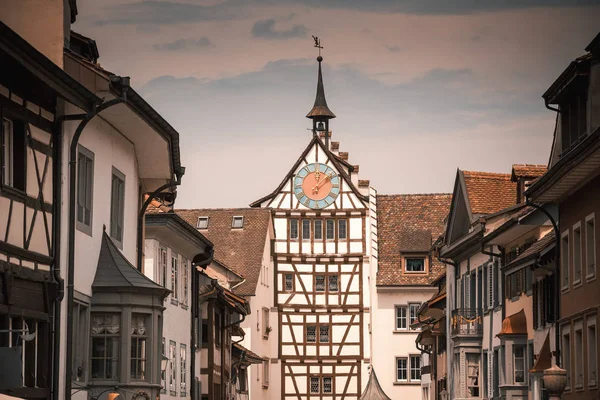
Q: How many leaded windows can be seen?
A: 12